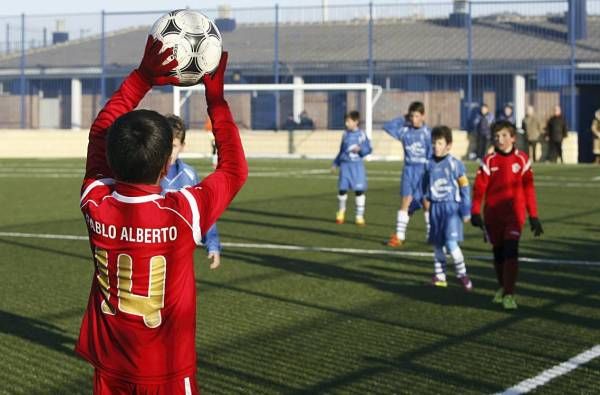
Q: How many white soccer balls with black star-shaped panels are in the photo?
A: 1